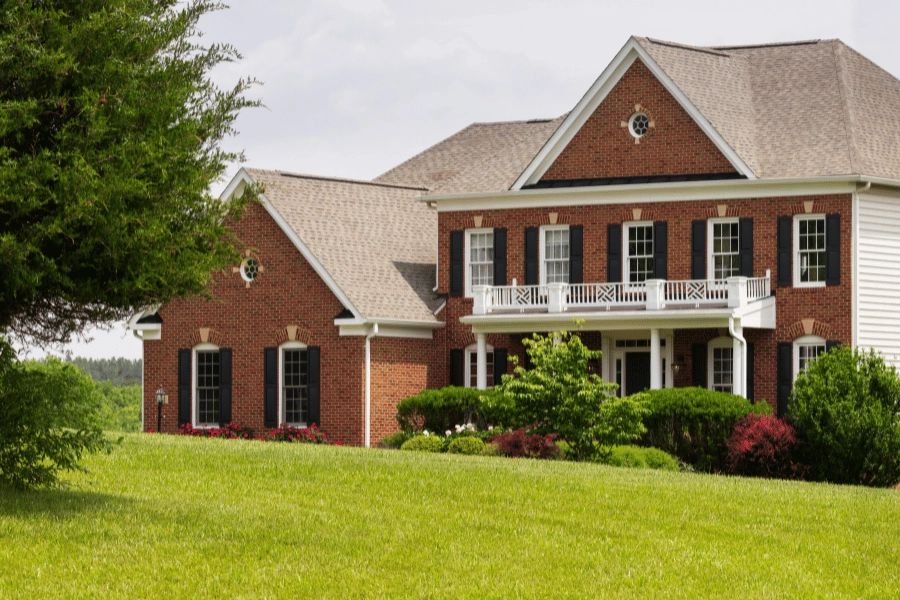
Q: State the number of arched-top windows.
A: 5